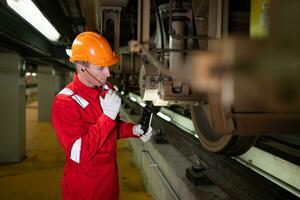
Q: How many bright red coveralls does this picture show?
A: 1